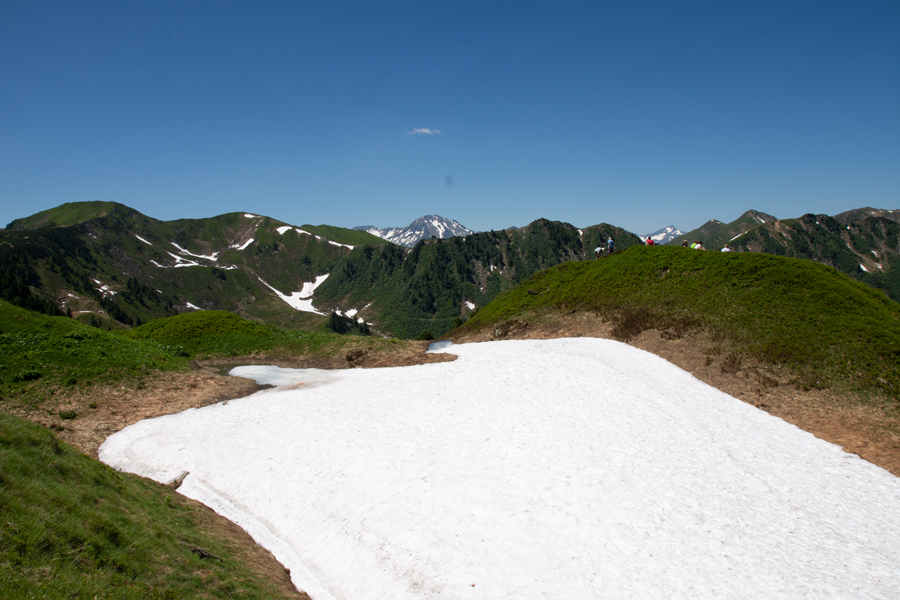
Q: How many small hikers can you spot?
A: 7